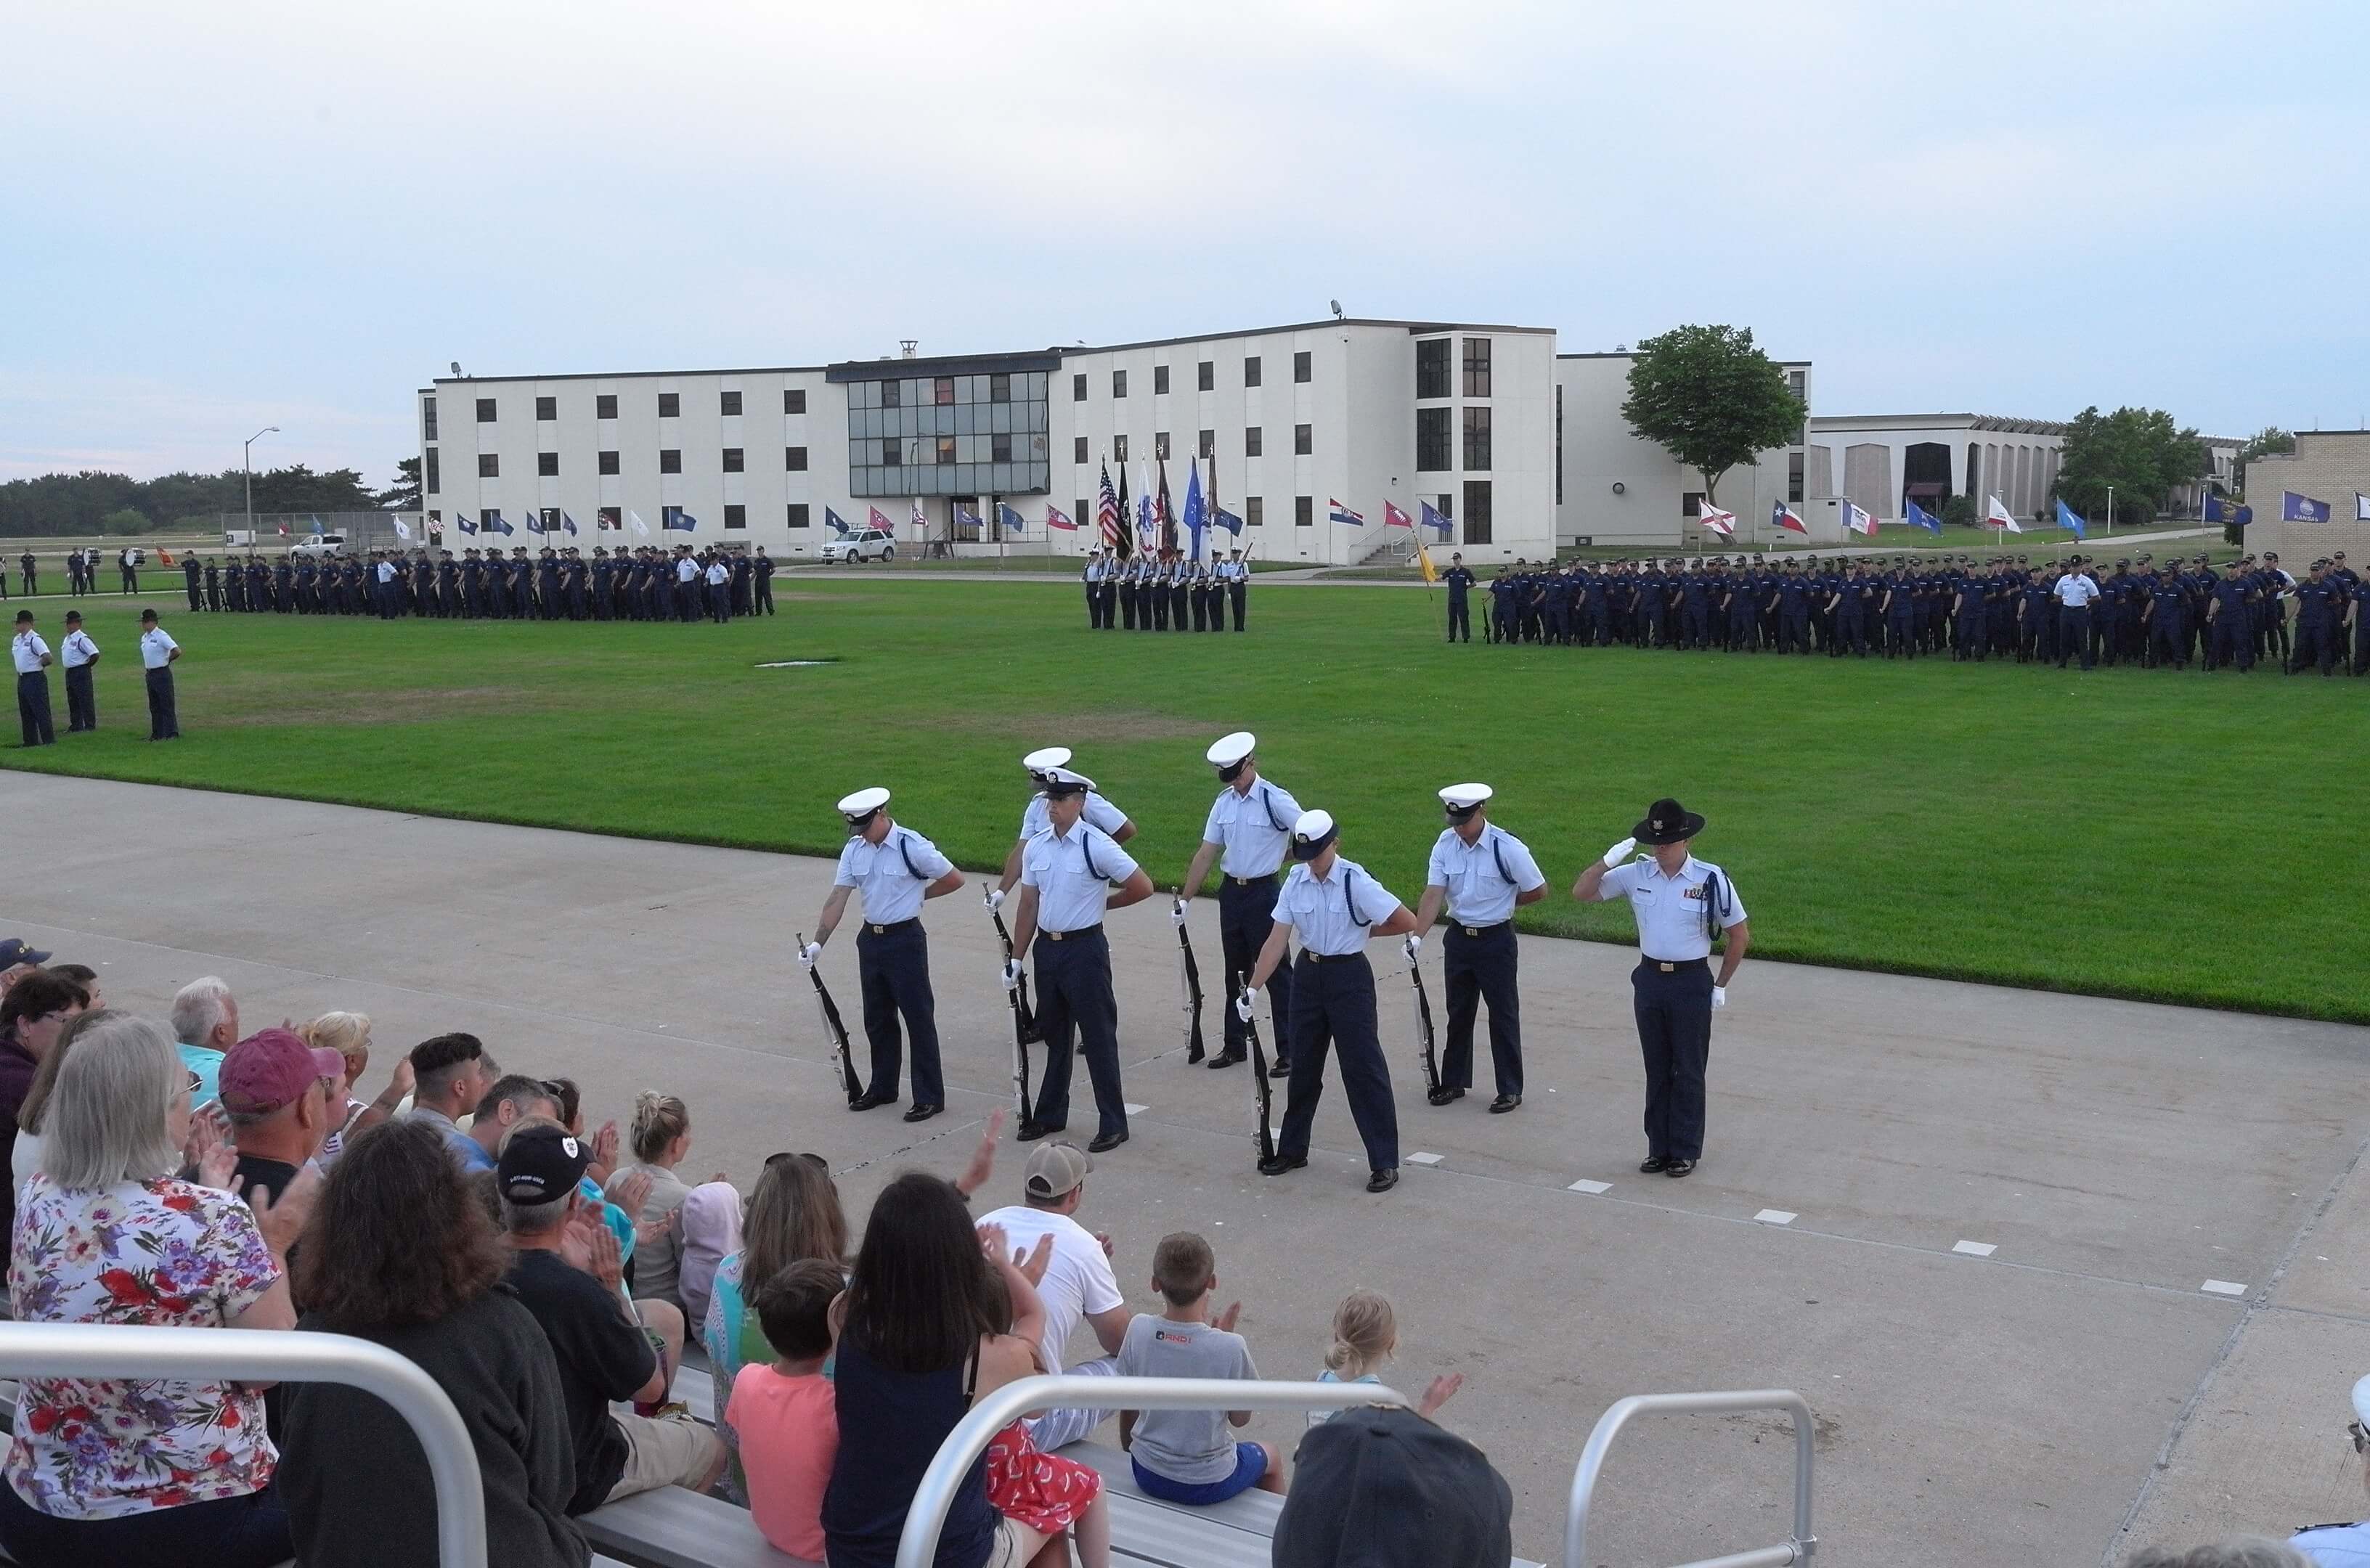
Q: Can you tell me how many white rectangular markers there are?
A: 7